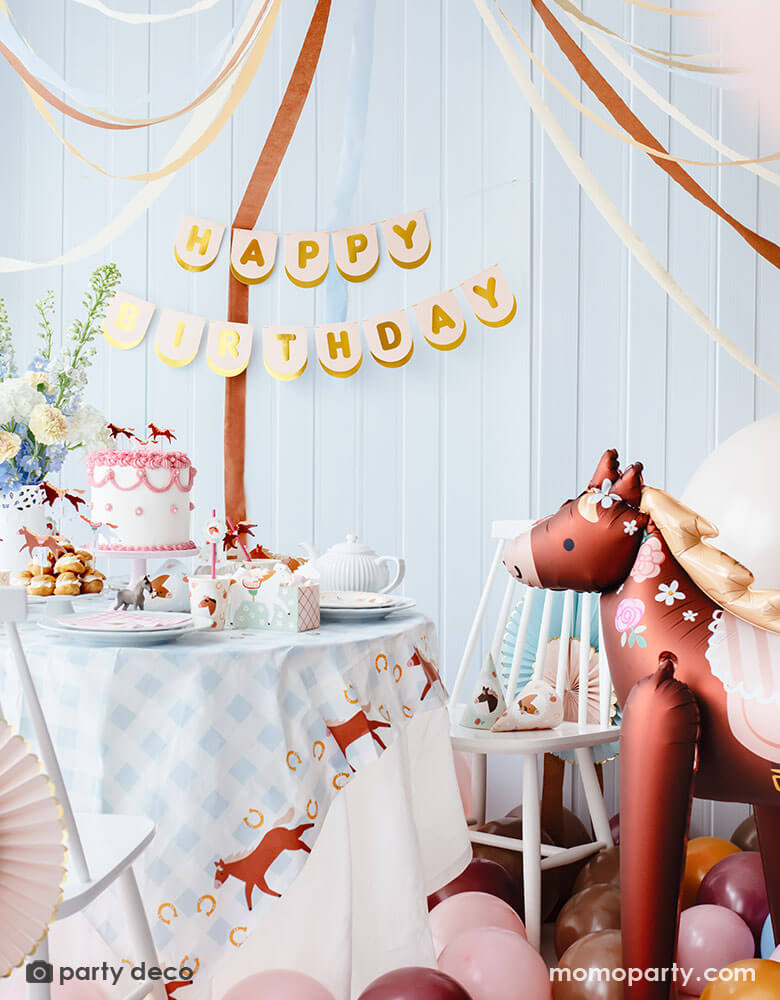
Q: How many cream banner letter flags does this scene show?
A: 13